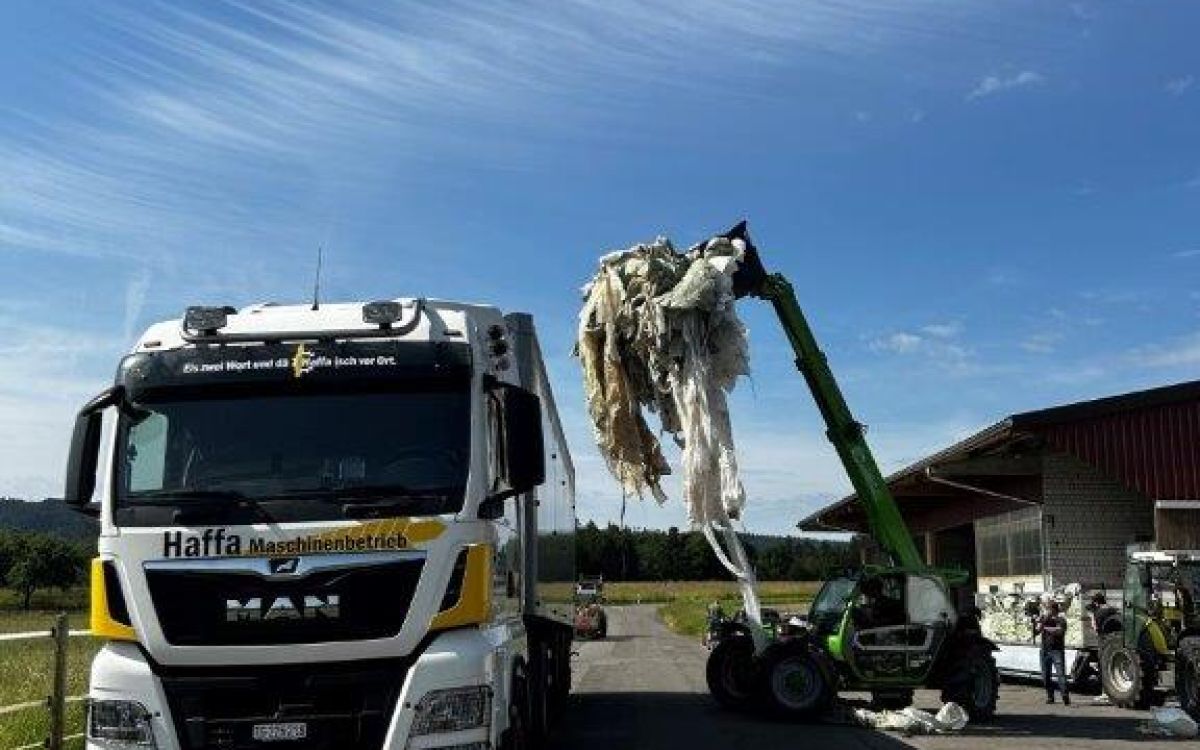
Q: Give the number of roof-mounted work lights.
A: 2